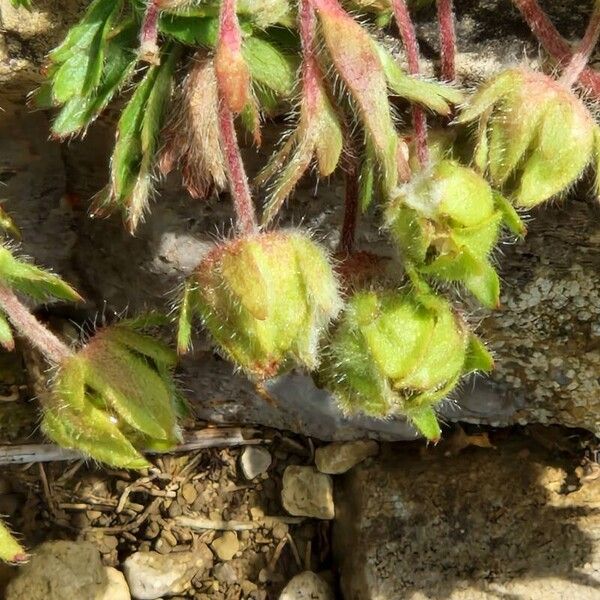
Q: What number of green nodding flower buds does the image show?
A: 5